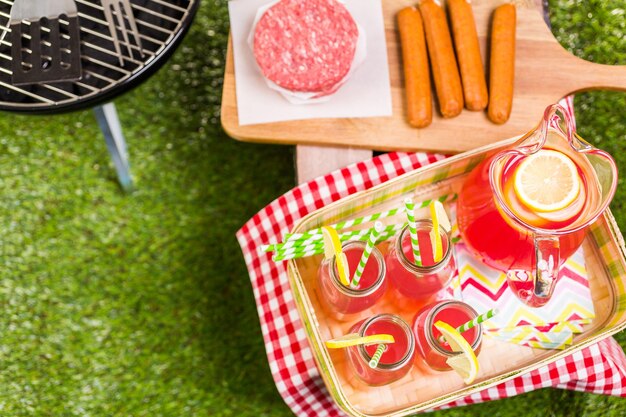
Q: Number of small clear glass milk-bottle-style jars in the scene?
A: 4